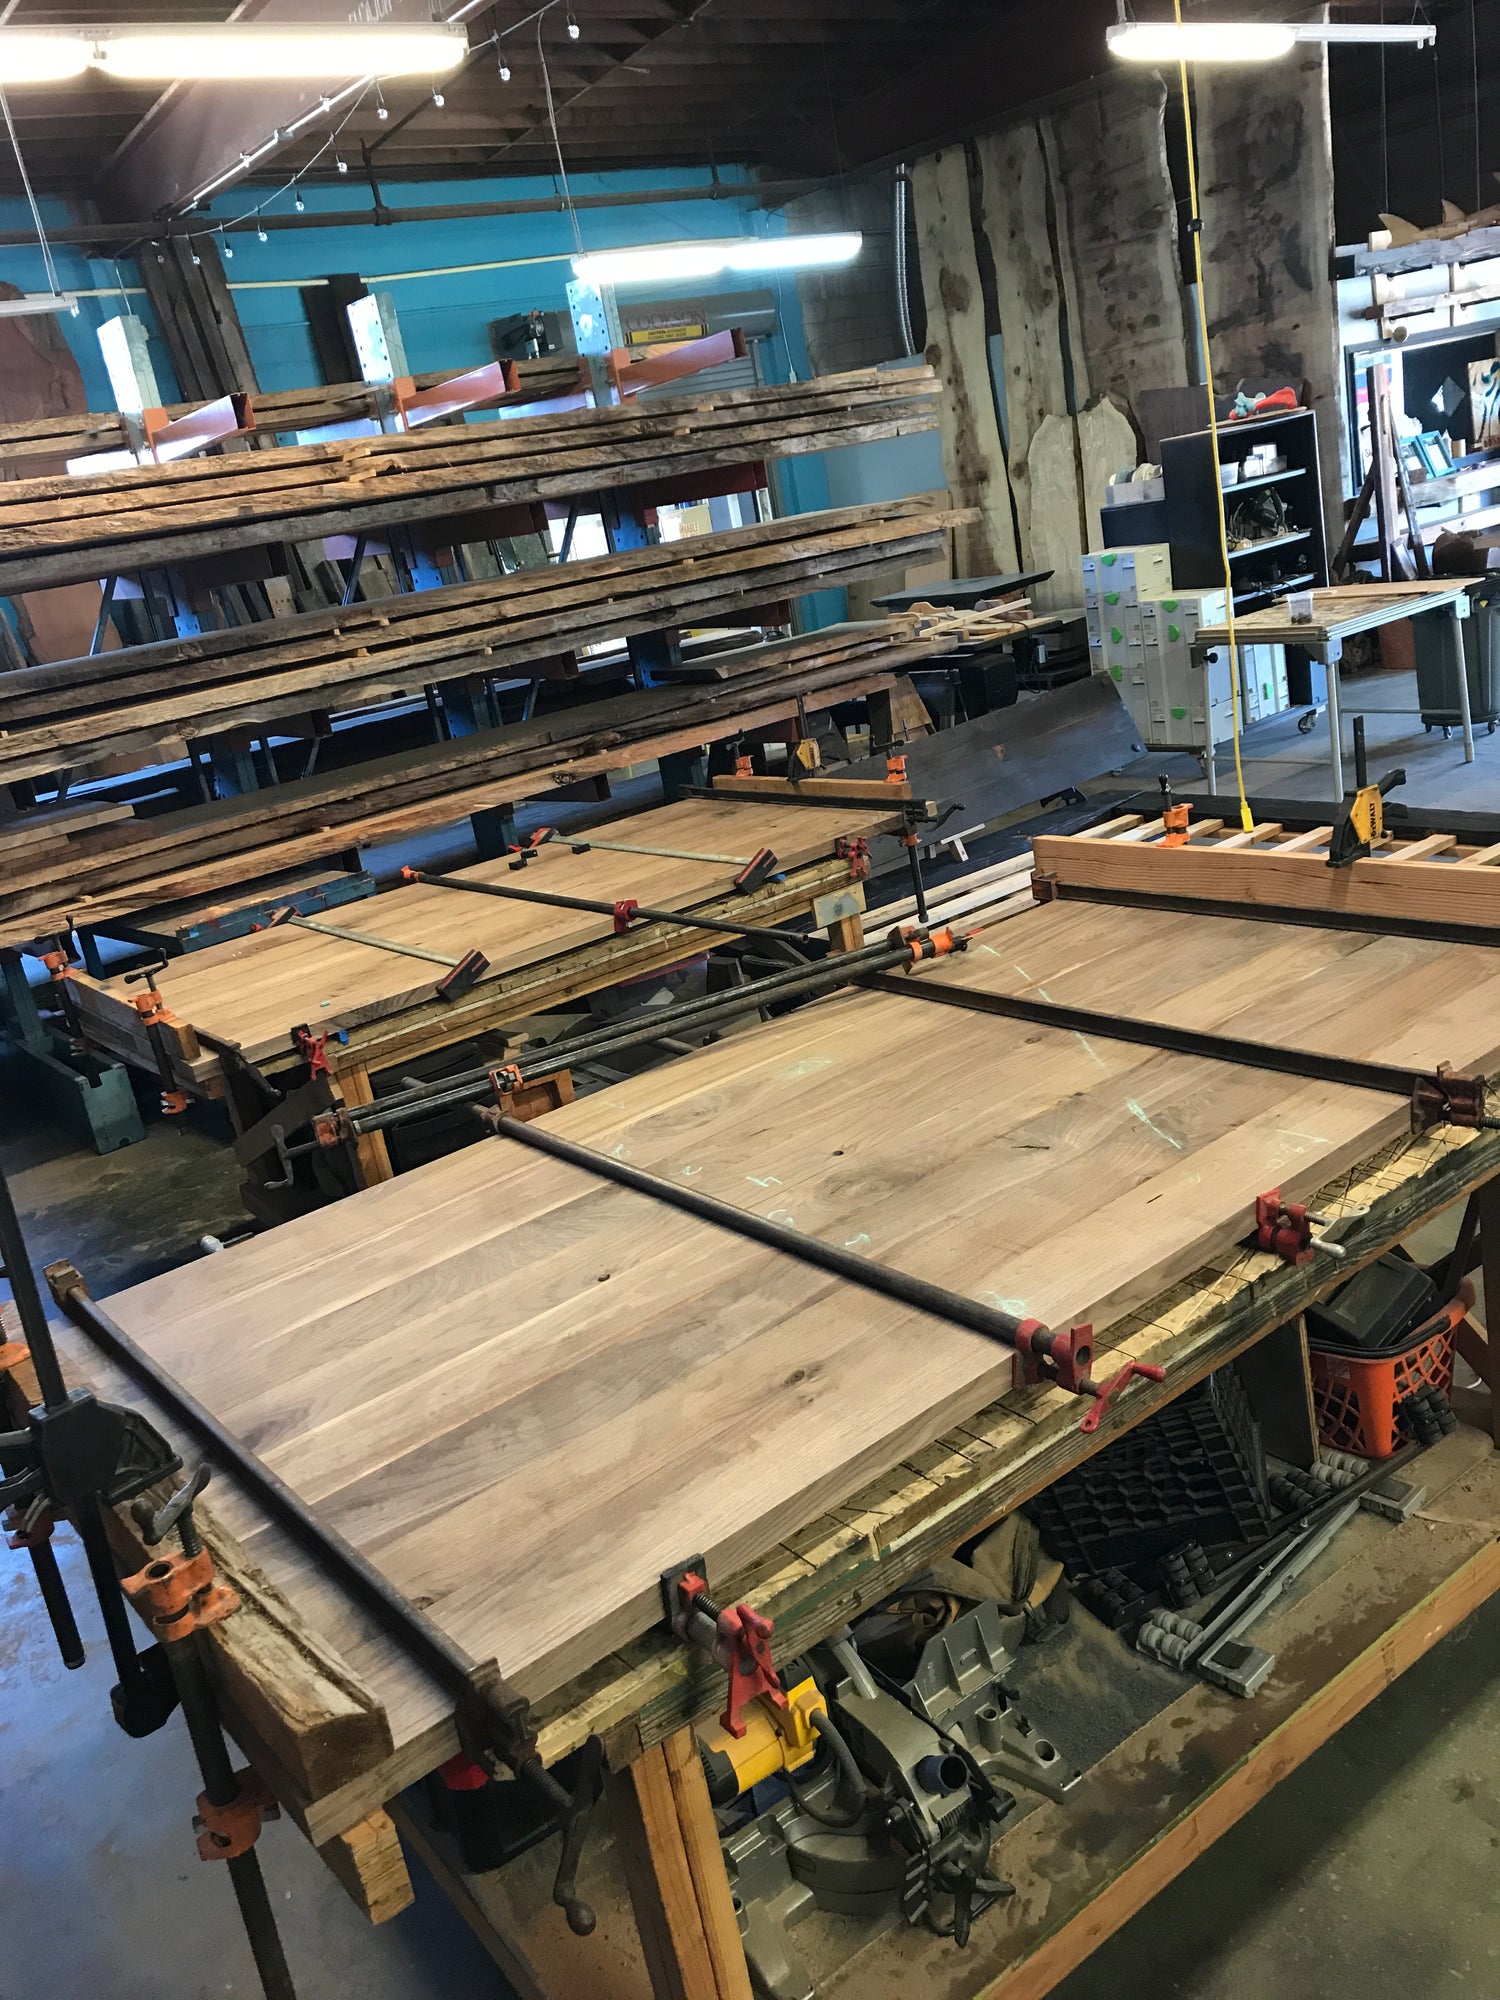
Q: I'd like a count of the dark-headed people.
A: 0